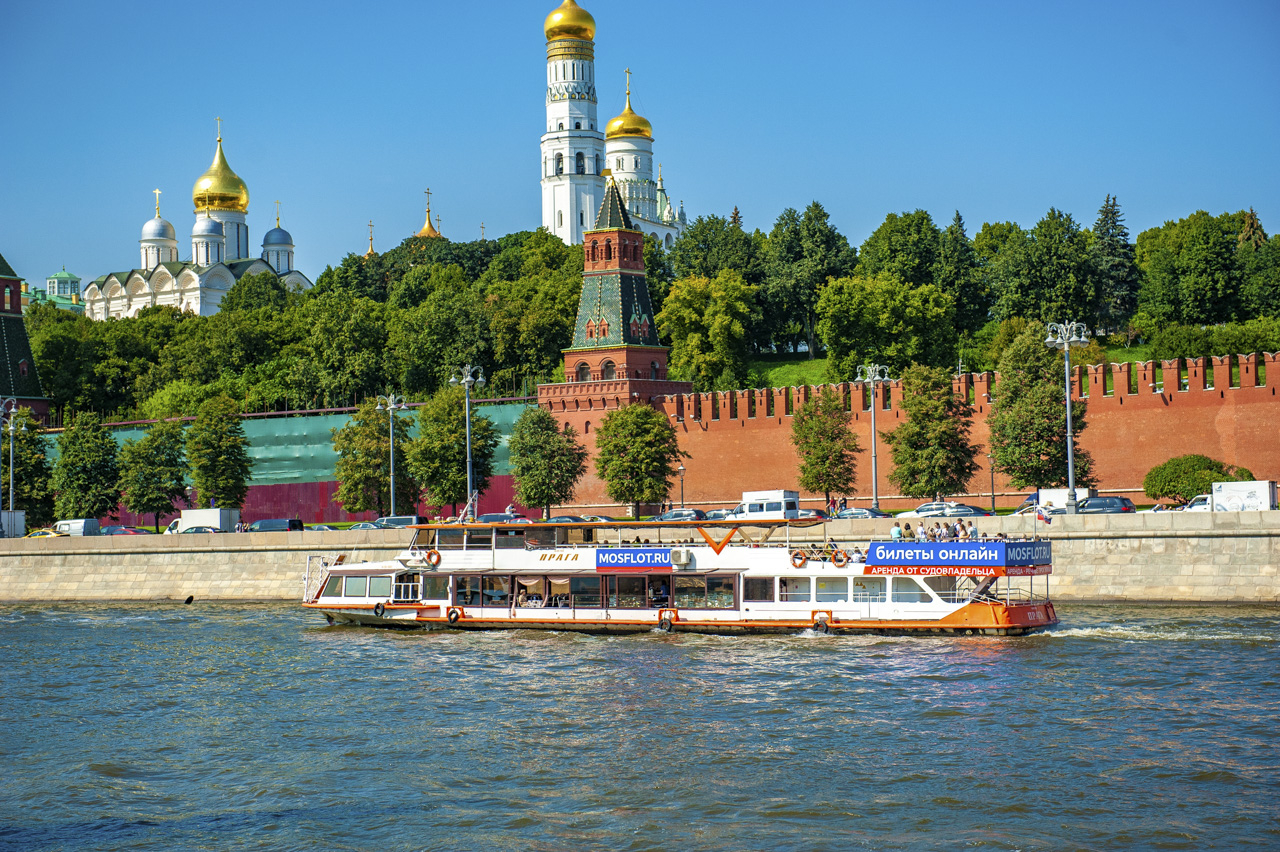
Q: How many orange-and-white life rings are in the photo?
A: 3